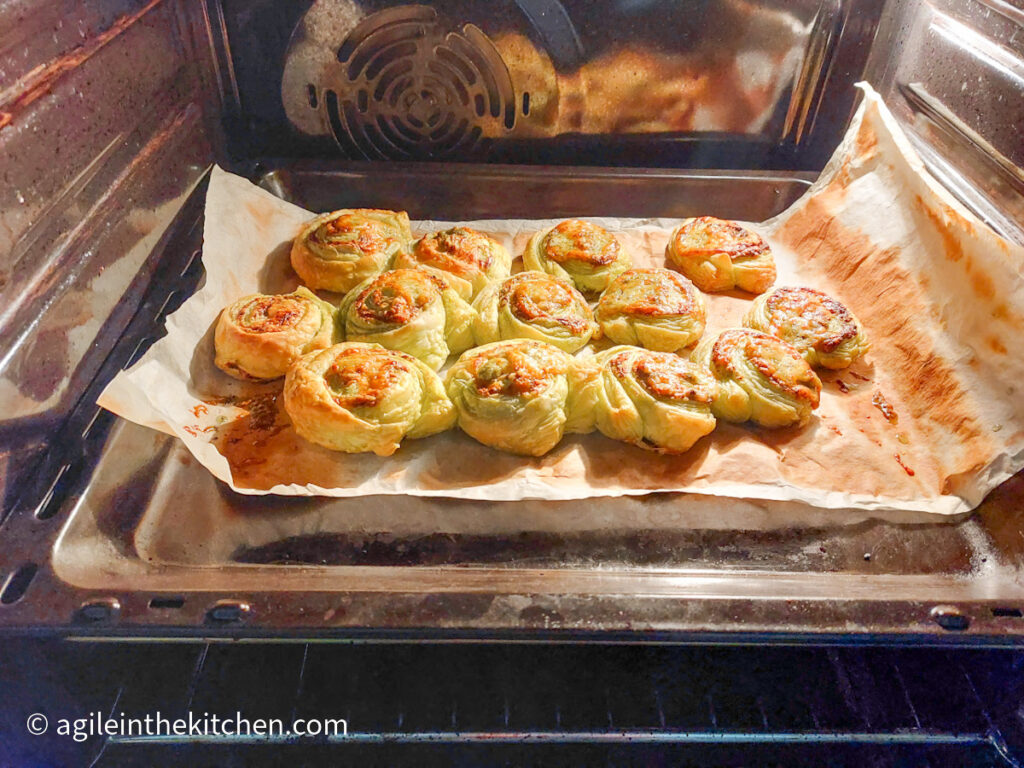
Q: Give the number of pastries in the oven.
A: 13